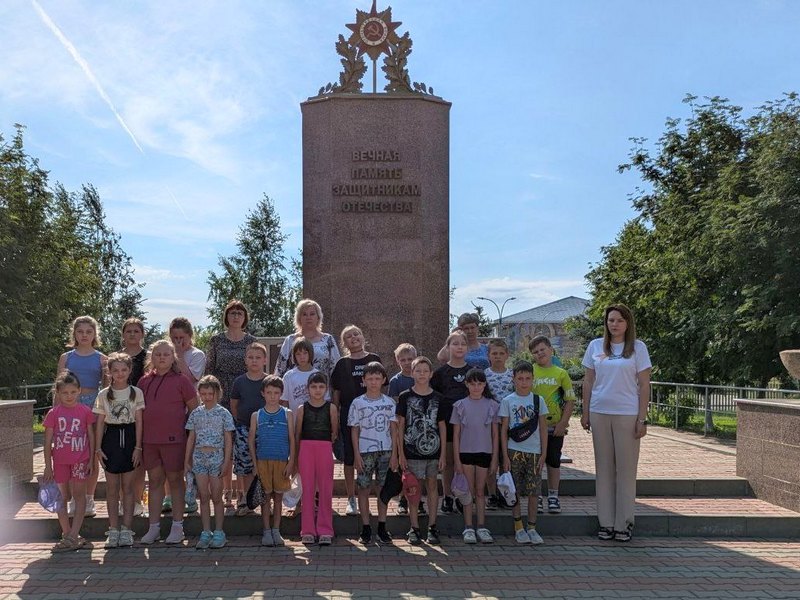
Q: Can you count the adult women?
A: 4